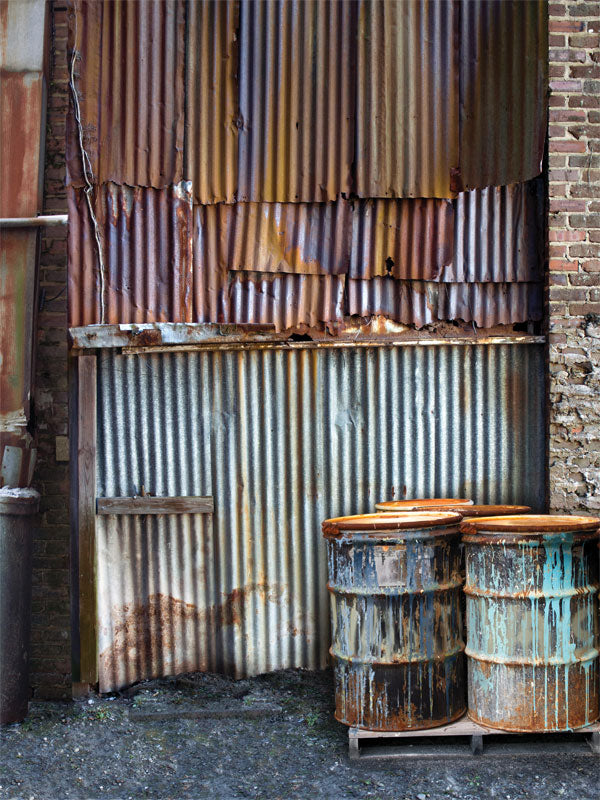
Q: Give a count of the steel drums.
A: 4